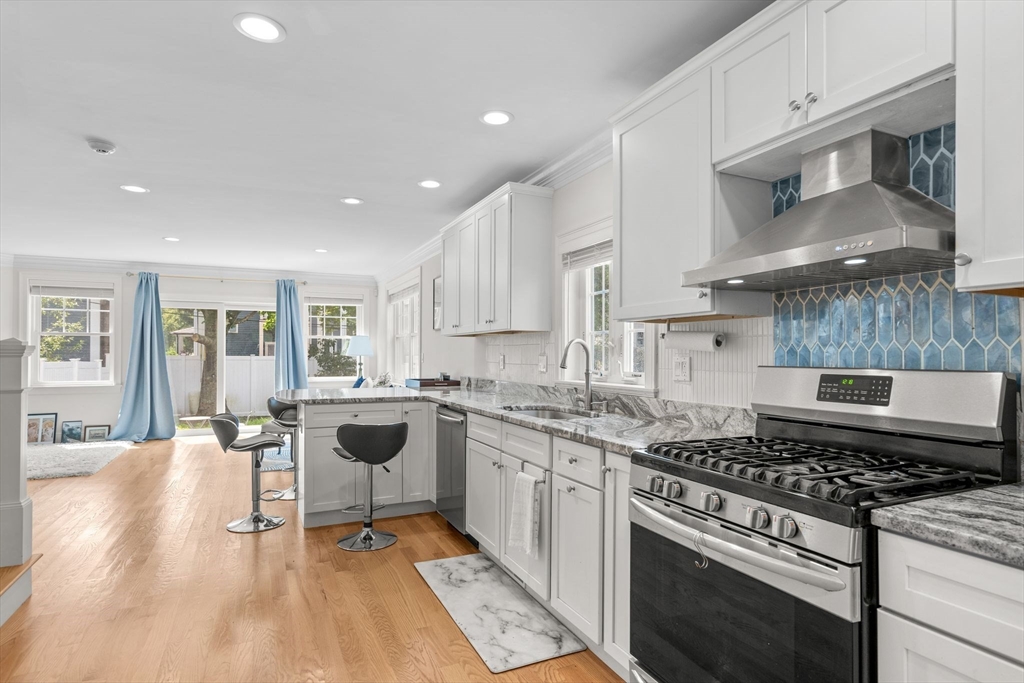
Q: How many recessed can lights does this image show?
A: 7